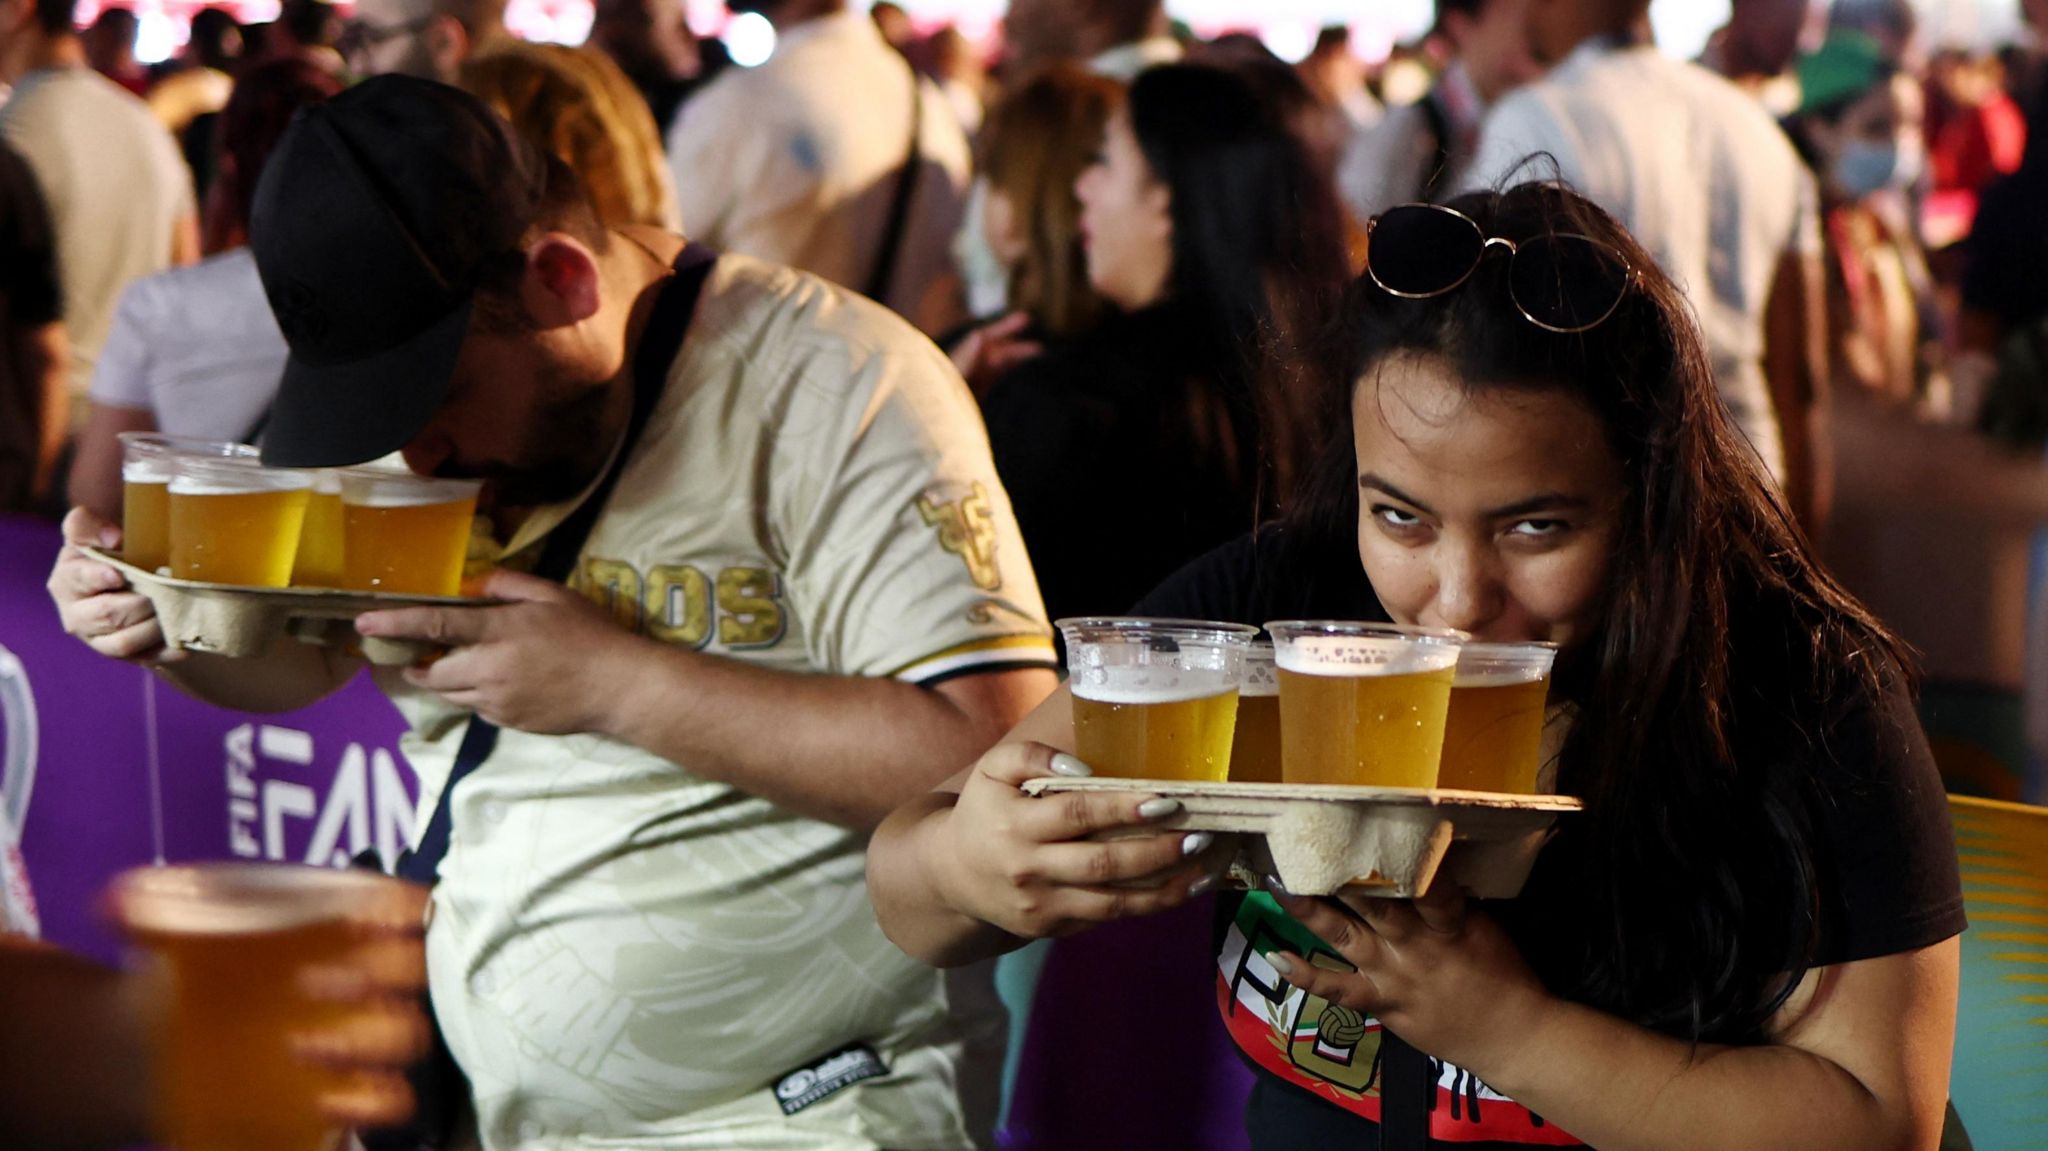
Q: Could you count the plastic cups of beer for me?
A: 9